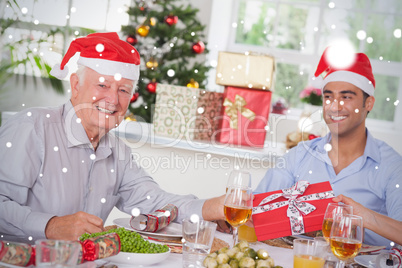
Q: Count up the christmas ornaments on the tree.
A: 11